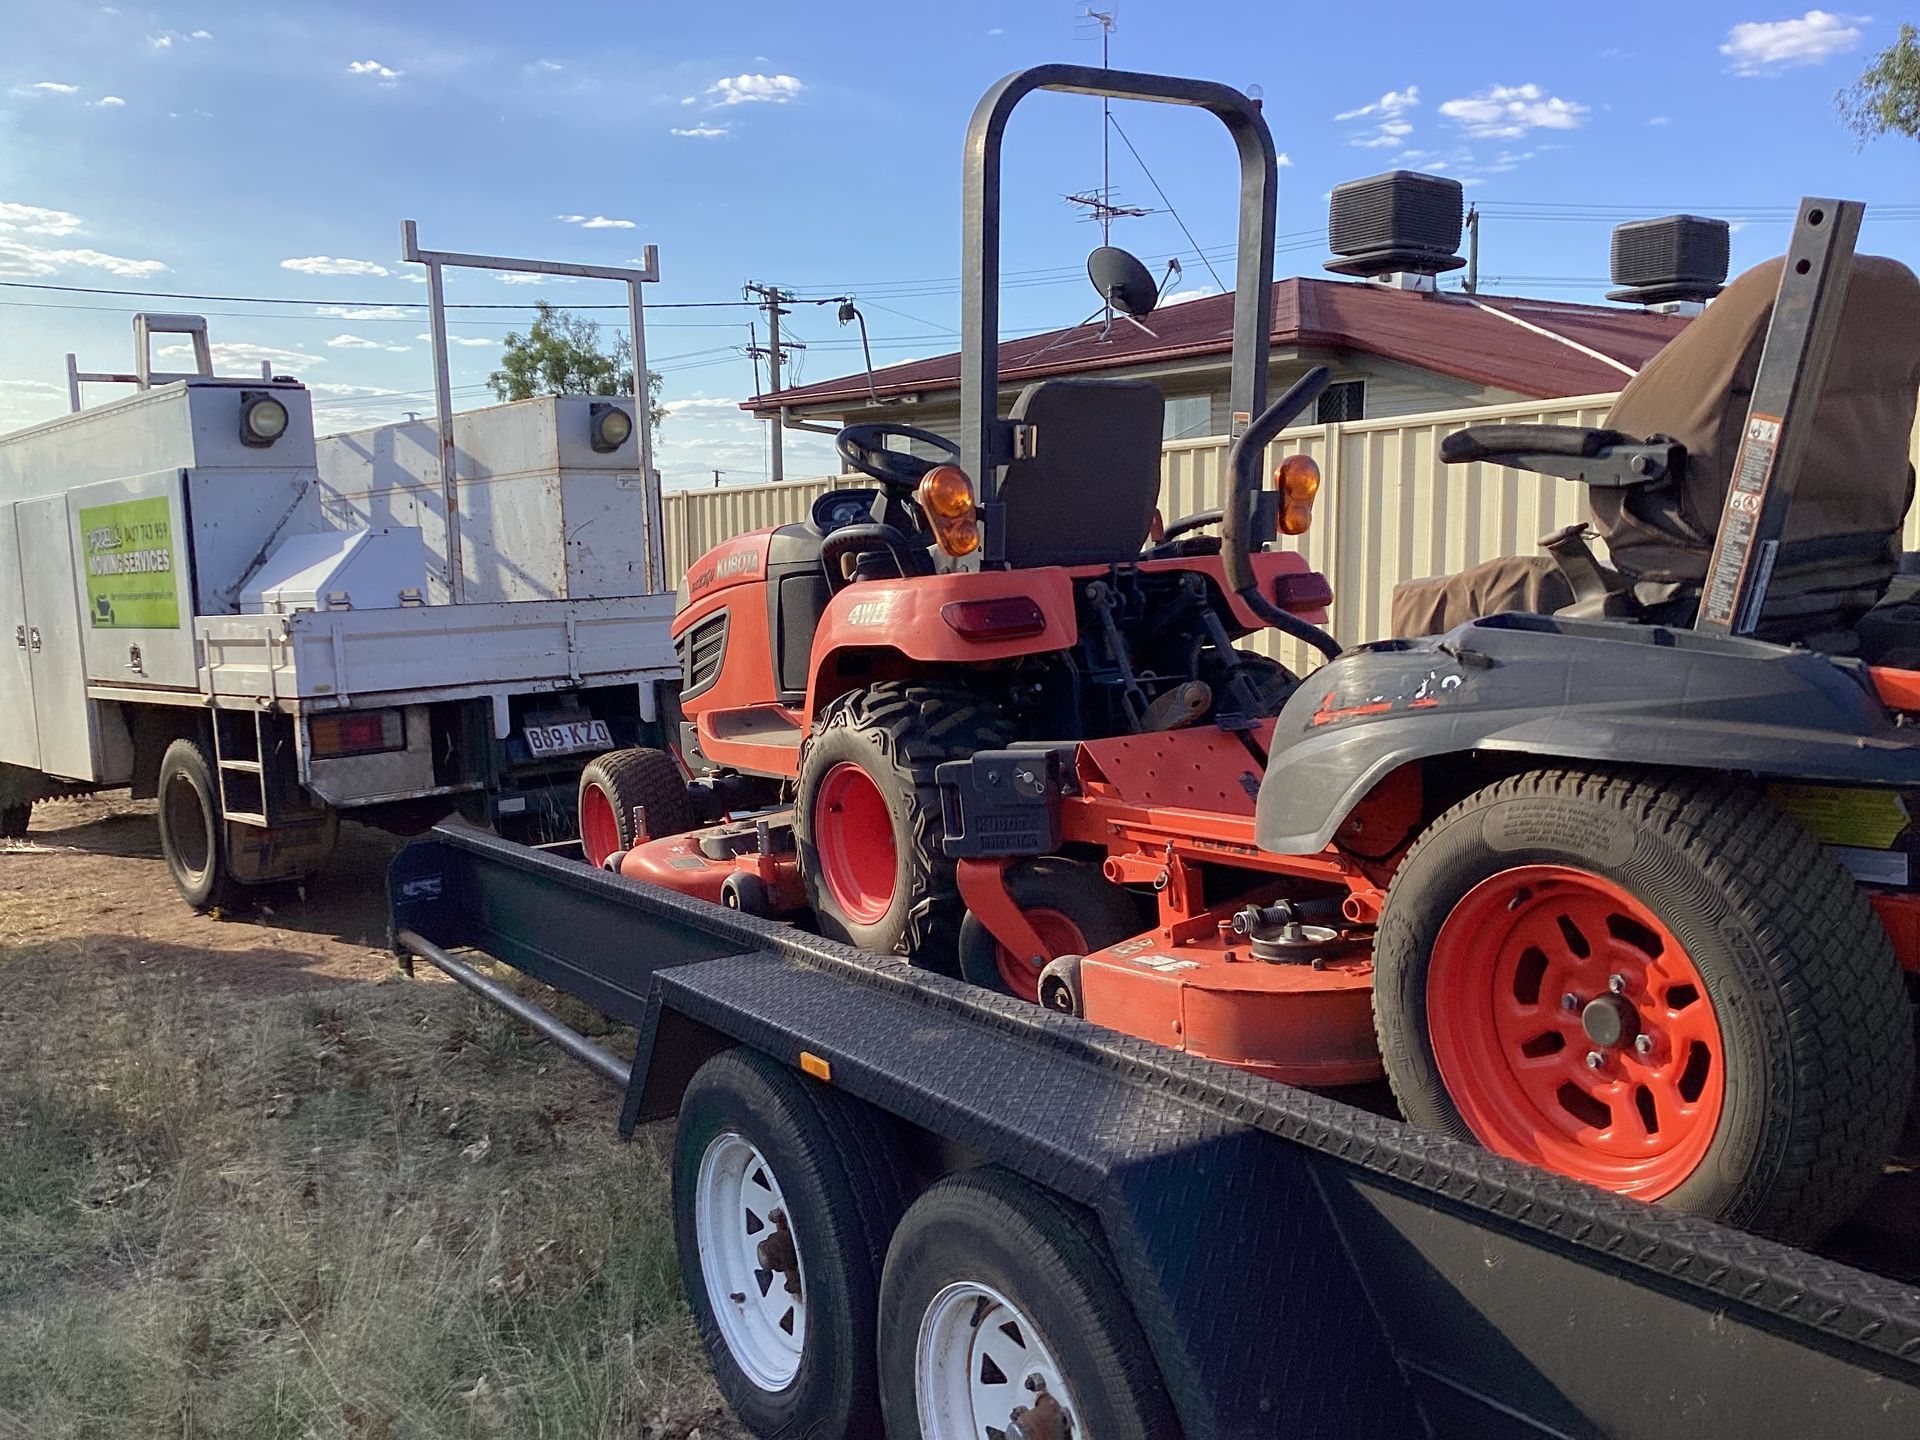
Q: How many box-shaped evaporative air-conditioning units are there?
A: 2